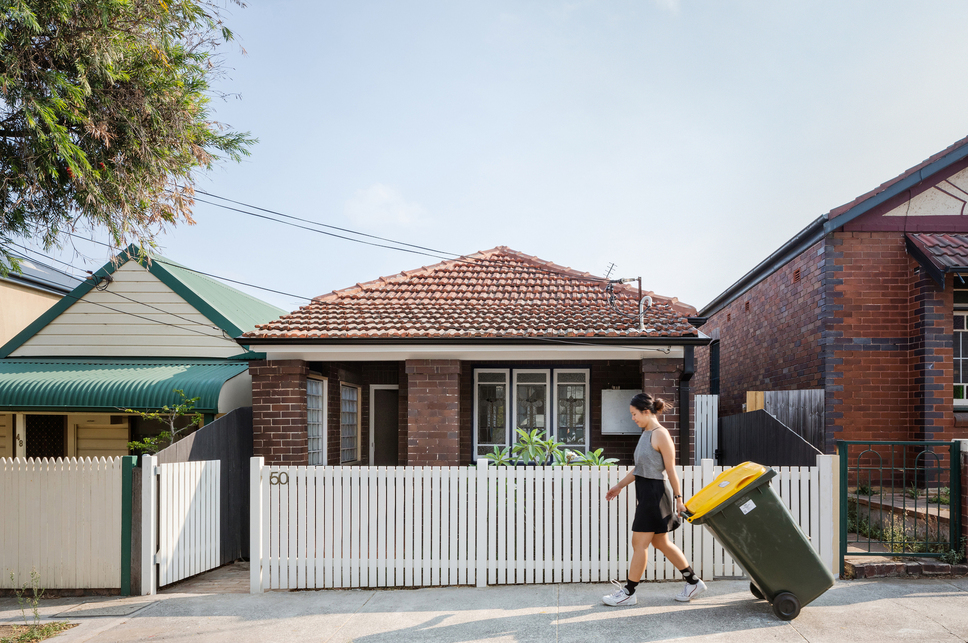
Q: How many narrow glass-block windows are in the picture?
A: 2